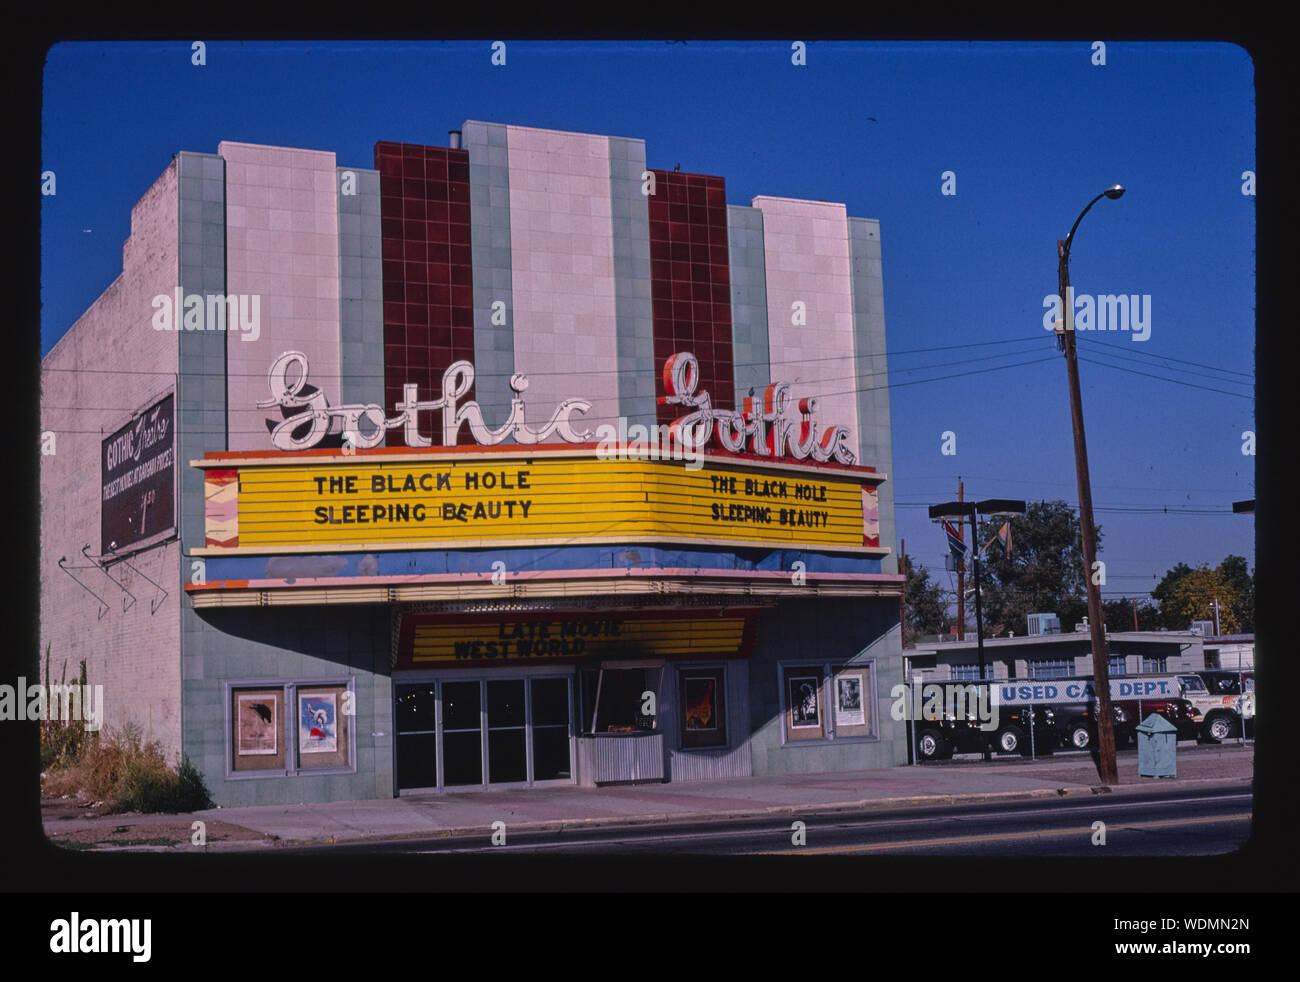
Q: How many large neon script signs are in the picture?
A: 2